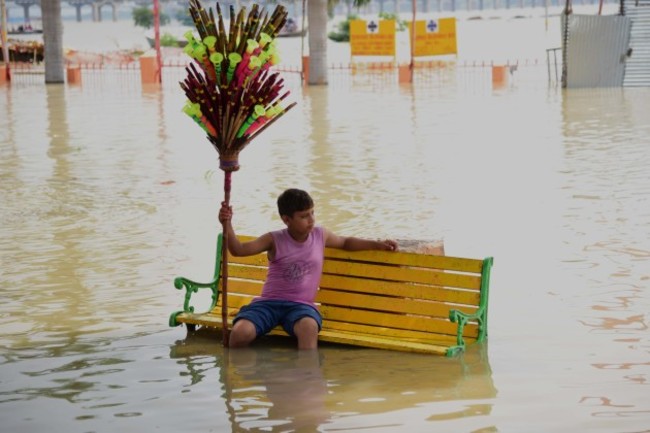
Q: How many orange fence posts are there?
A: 6